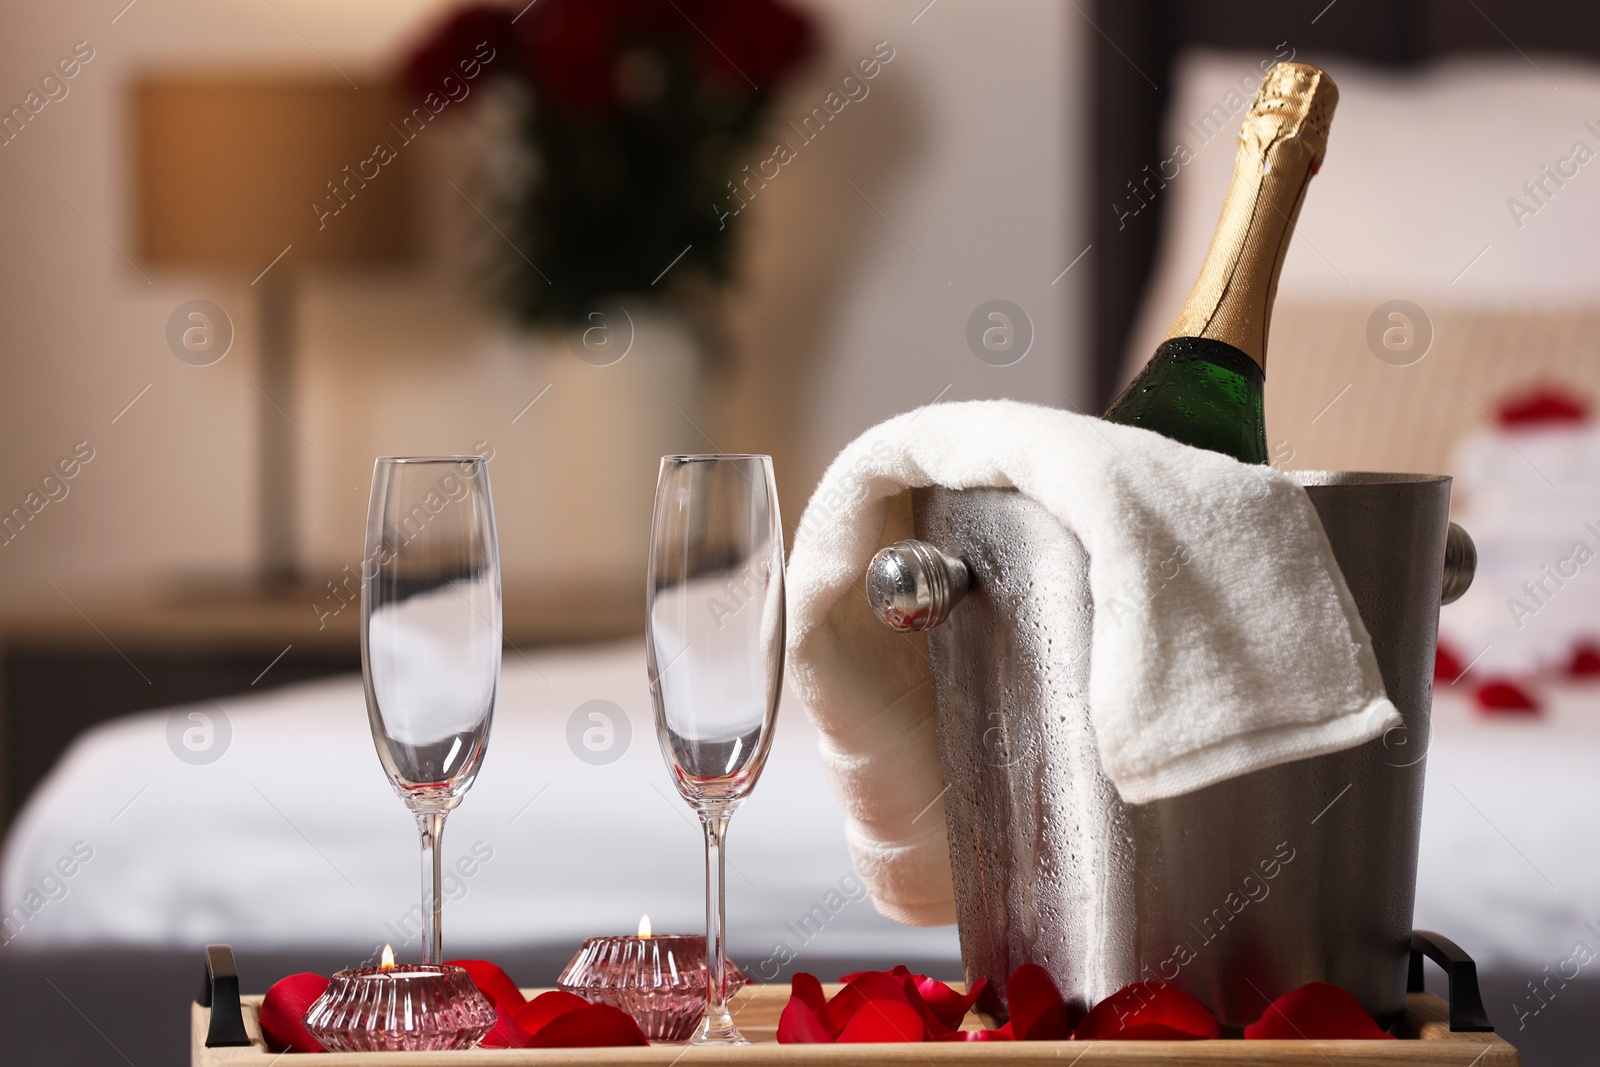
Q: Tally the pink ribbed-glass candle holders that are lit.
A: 2